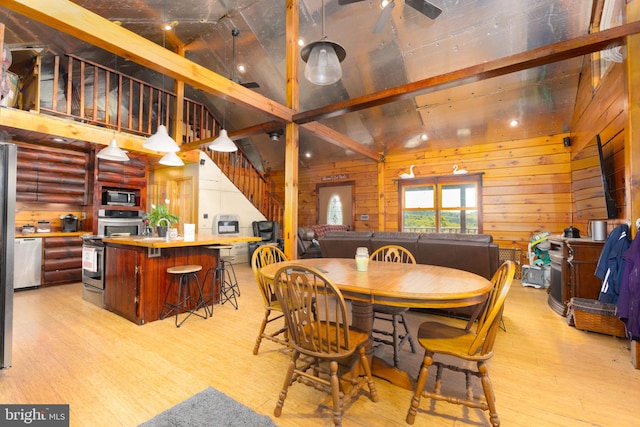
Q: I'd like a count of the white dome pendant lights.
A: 4